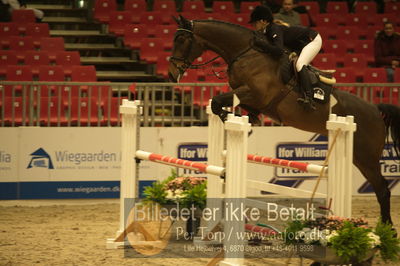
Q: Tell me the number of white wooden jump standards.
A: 4